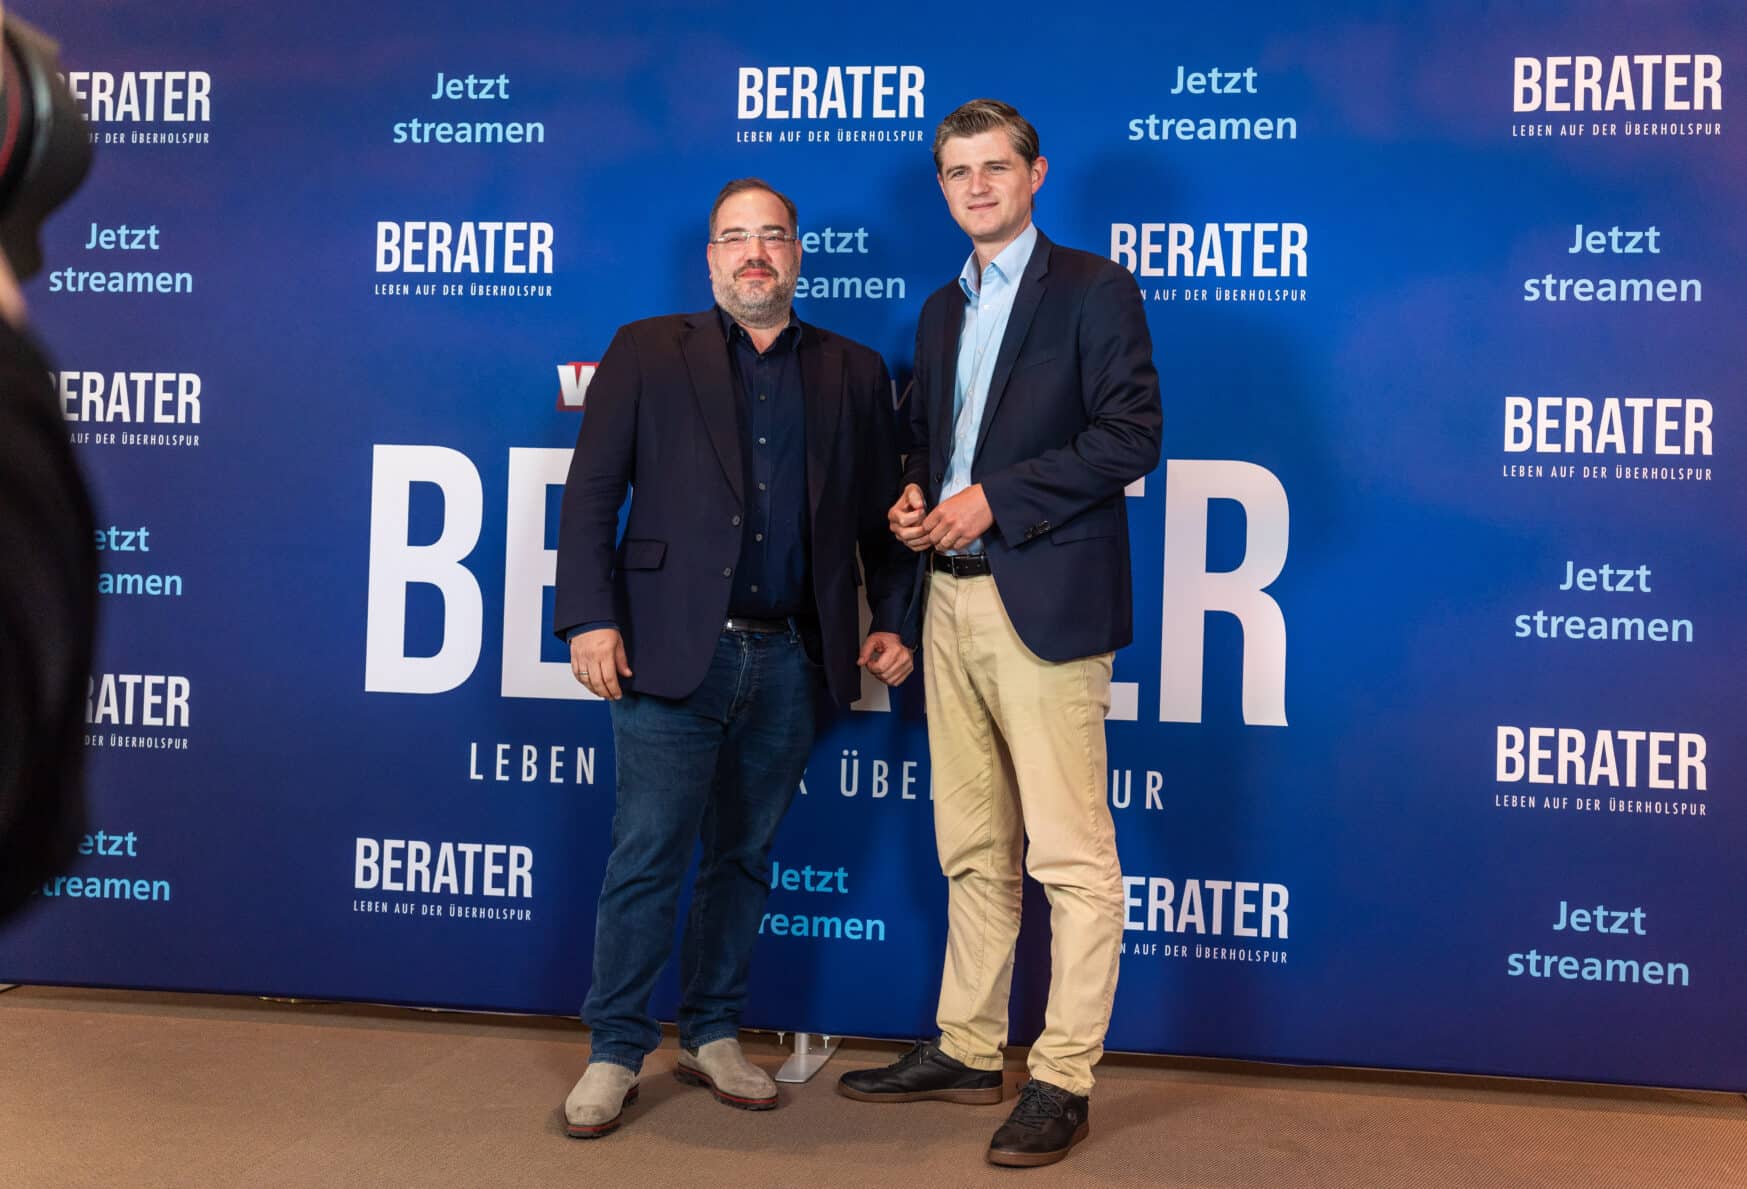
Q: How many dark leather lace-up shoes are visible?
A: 2